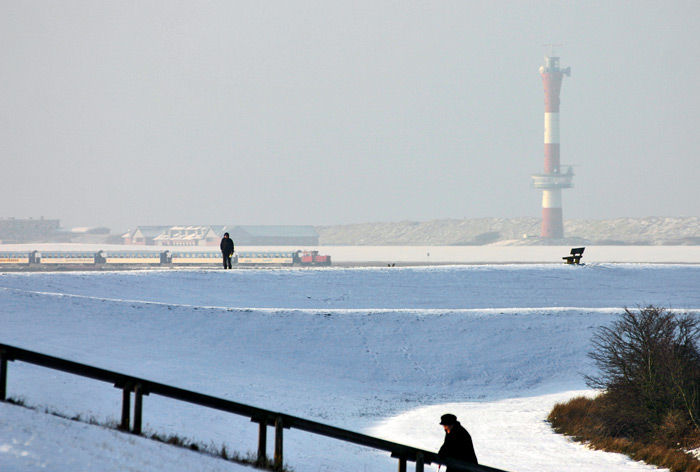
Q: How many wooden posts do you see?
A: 7